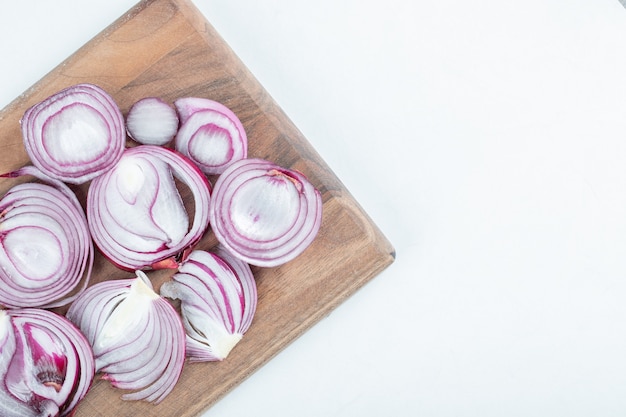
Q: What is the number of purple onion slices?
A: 9